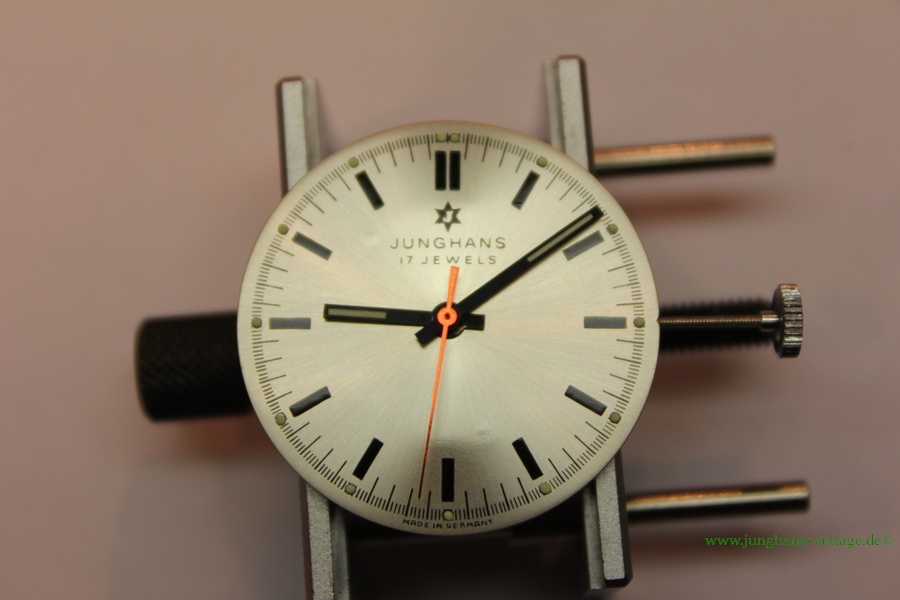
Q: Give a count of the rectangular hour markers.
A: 13